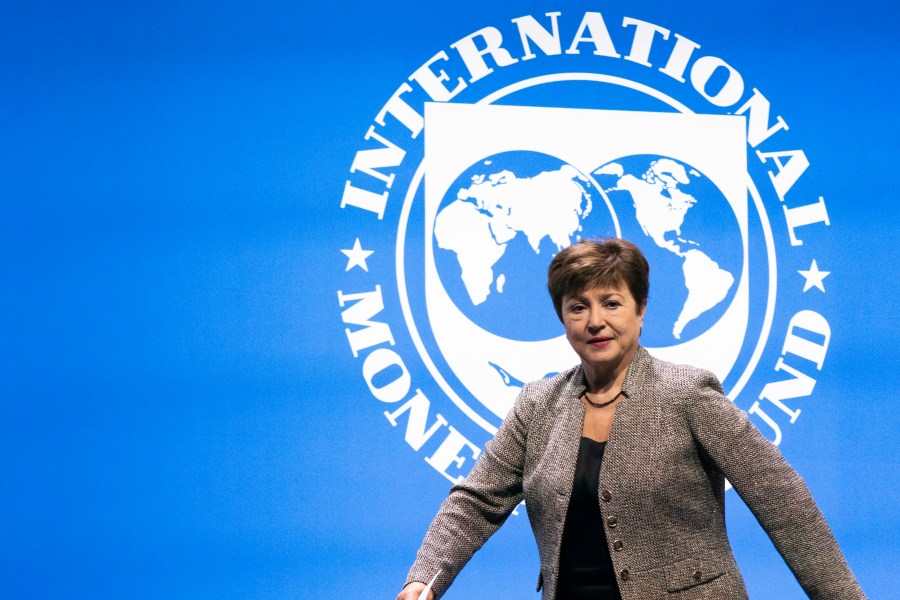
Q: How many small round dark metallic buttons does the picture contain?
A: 5